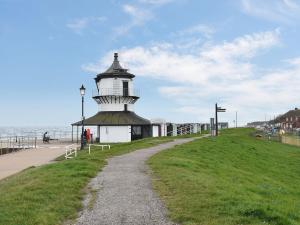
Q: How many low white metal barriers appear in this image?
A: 2